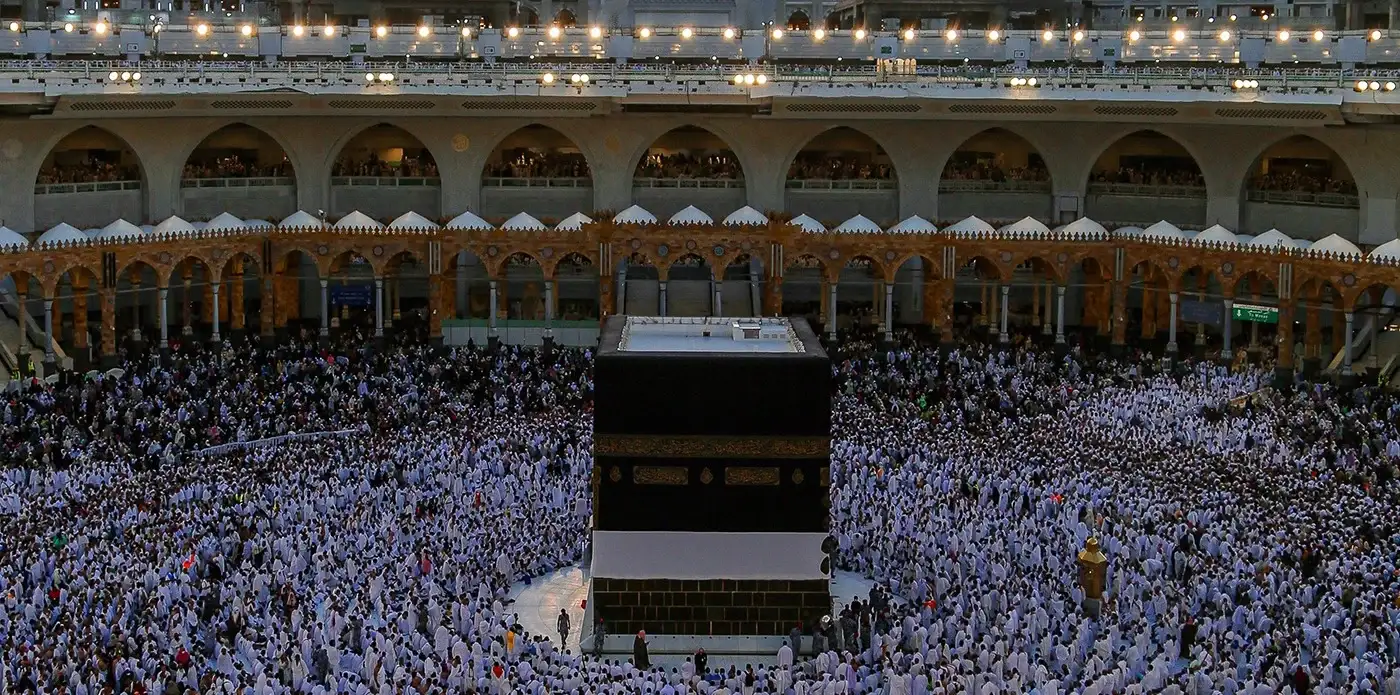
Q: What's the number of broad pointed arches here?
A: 9